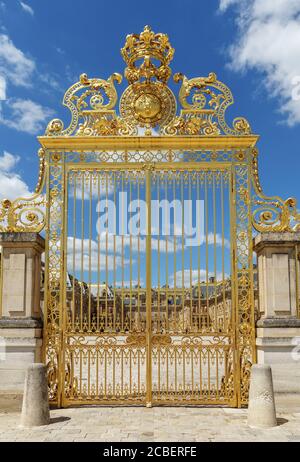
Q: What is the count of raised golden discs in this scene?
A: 1